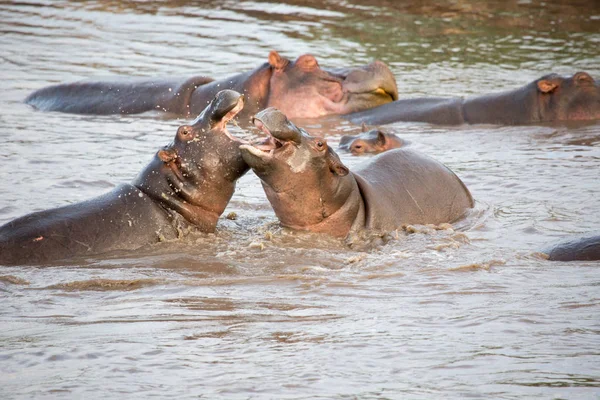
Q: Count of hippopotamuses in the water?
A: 6